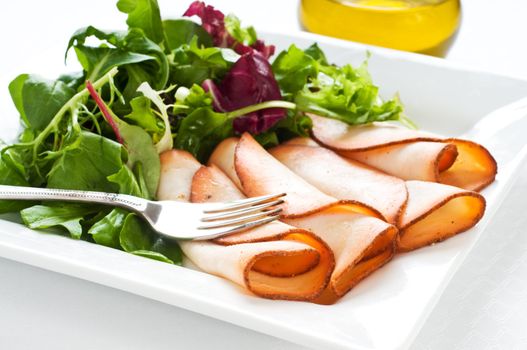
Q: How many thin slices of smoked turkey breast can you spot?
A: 4